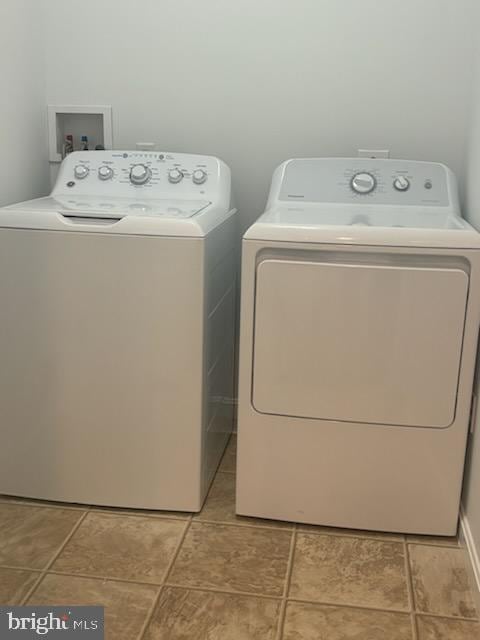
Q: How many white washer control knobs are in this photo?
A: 5